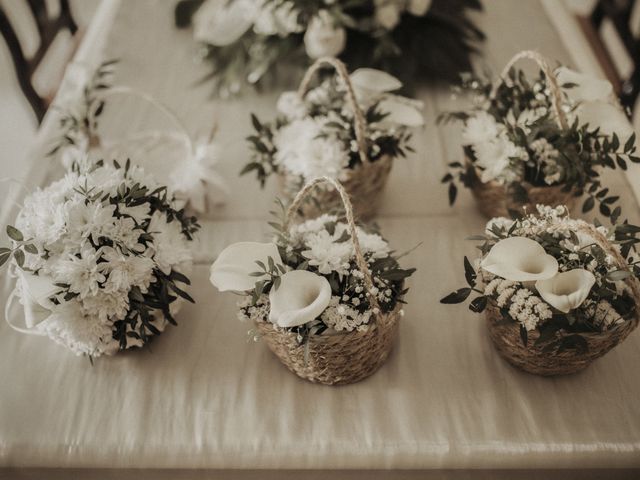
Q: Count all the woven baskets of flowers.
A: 4